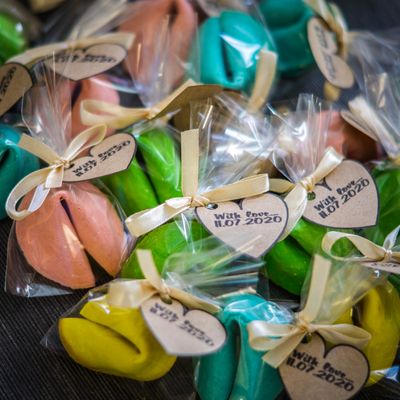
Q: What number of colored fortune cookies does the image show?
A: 15